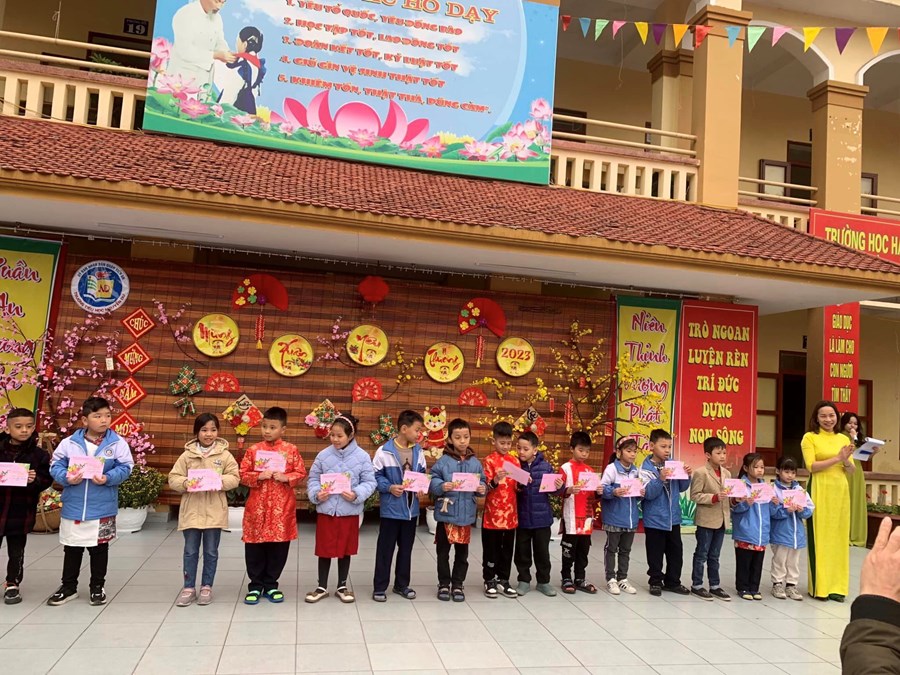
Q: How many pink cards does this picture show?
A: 15